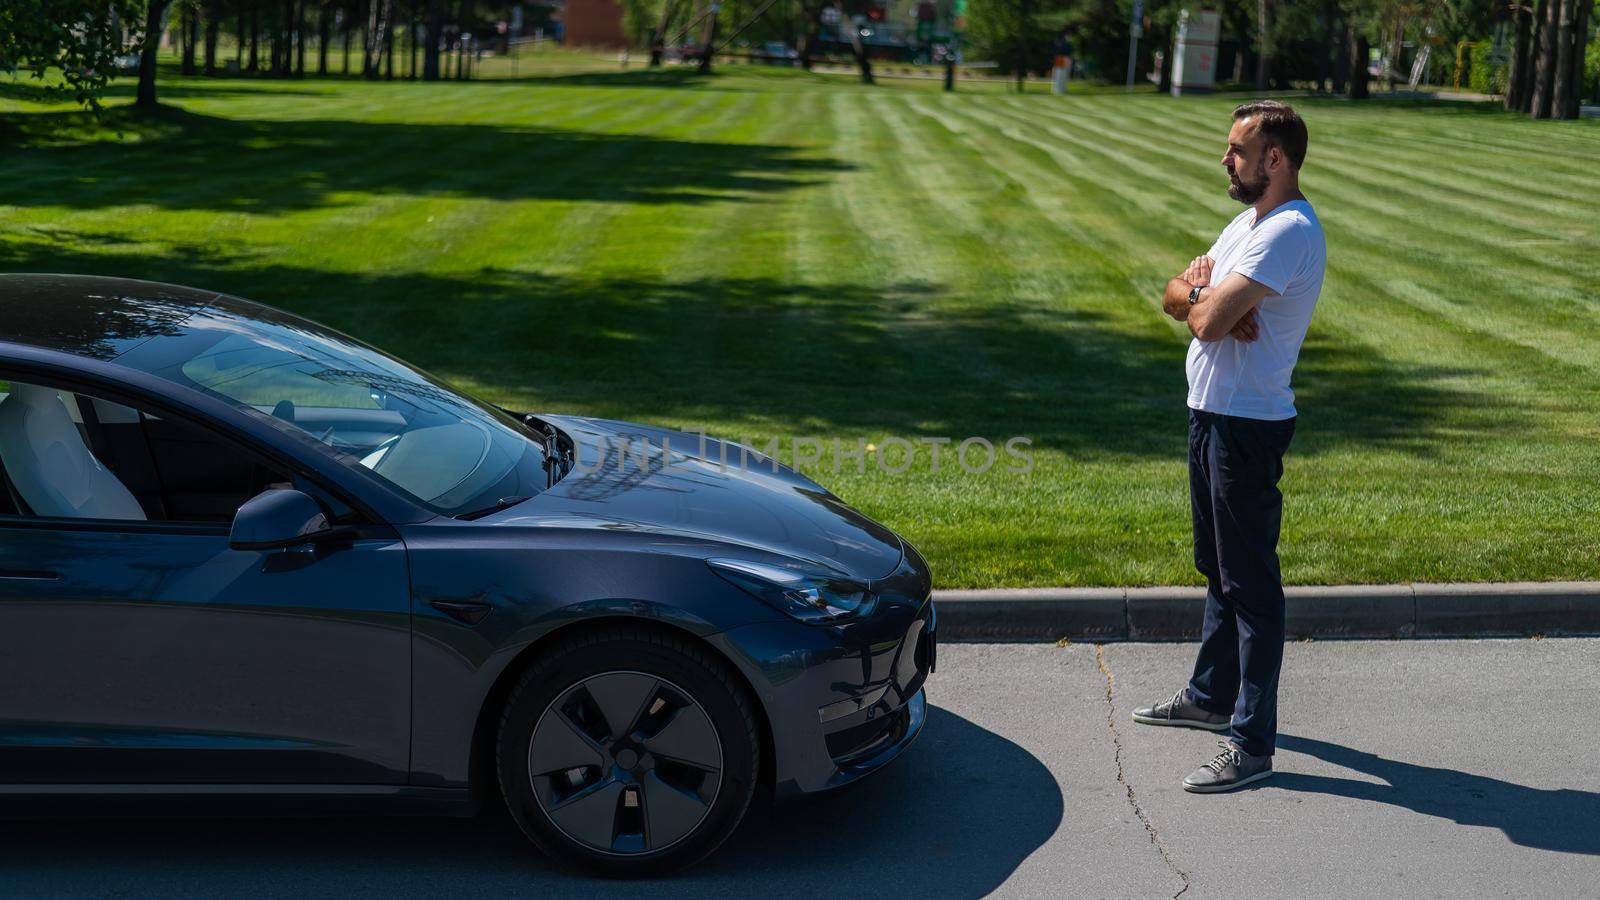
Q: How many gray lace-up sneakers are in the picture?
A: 2